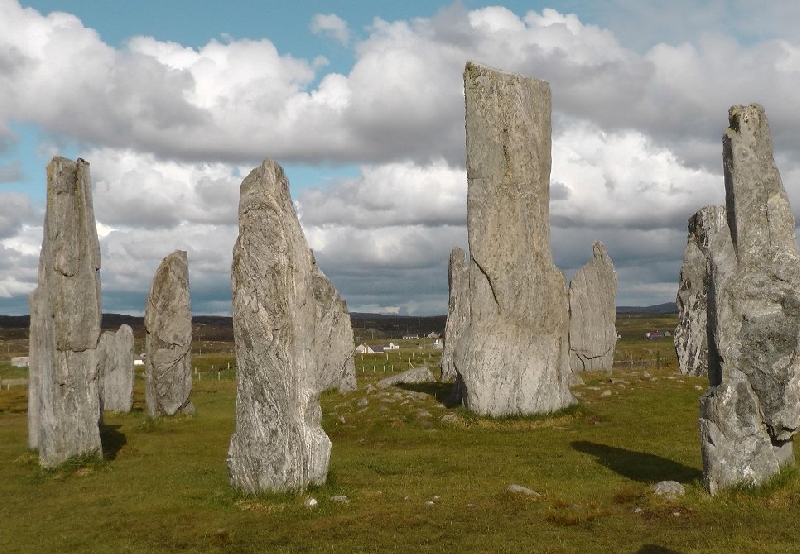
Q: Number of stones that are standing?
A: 11